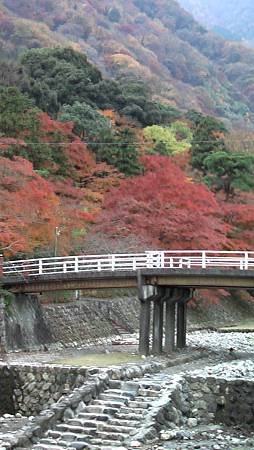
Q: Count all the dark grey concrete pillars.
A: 4